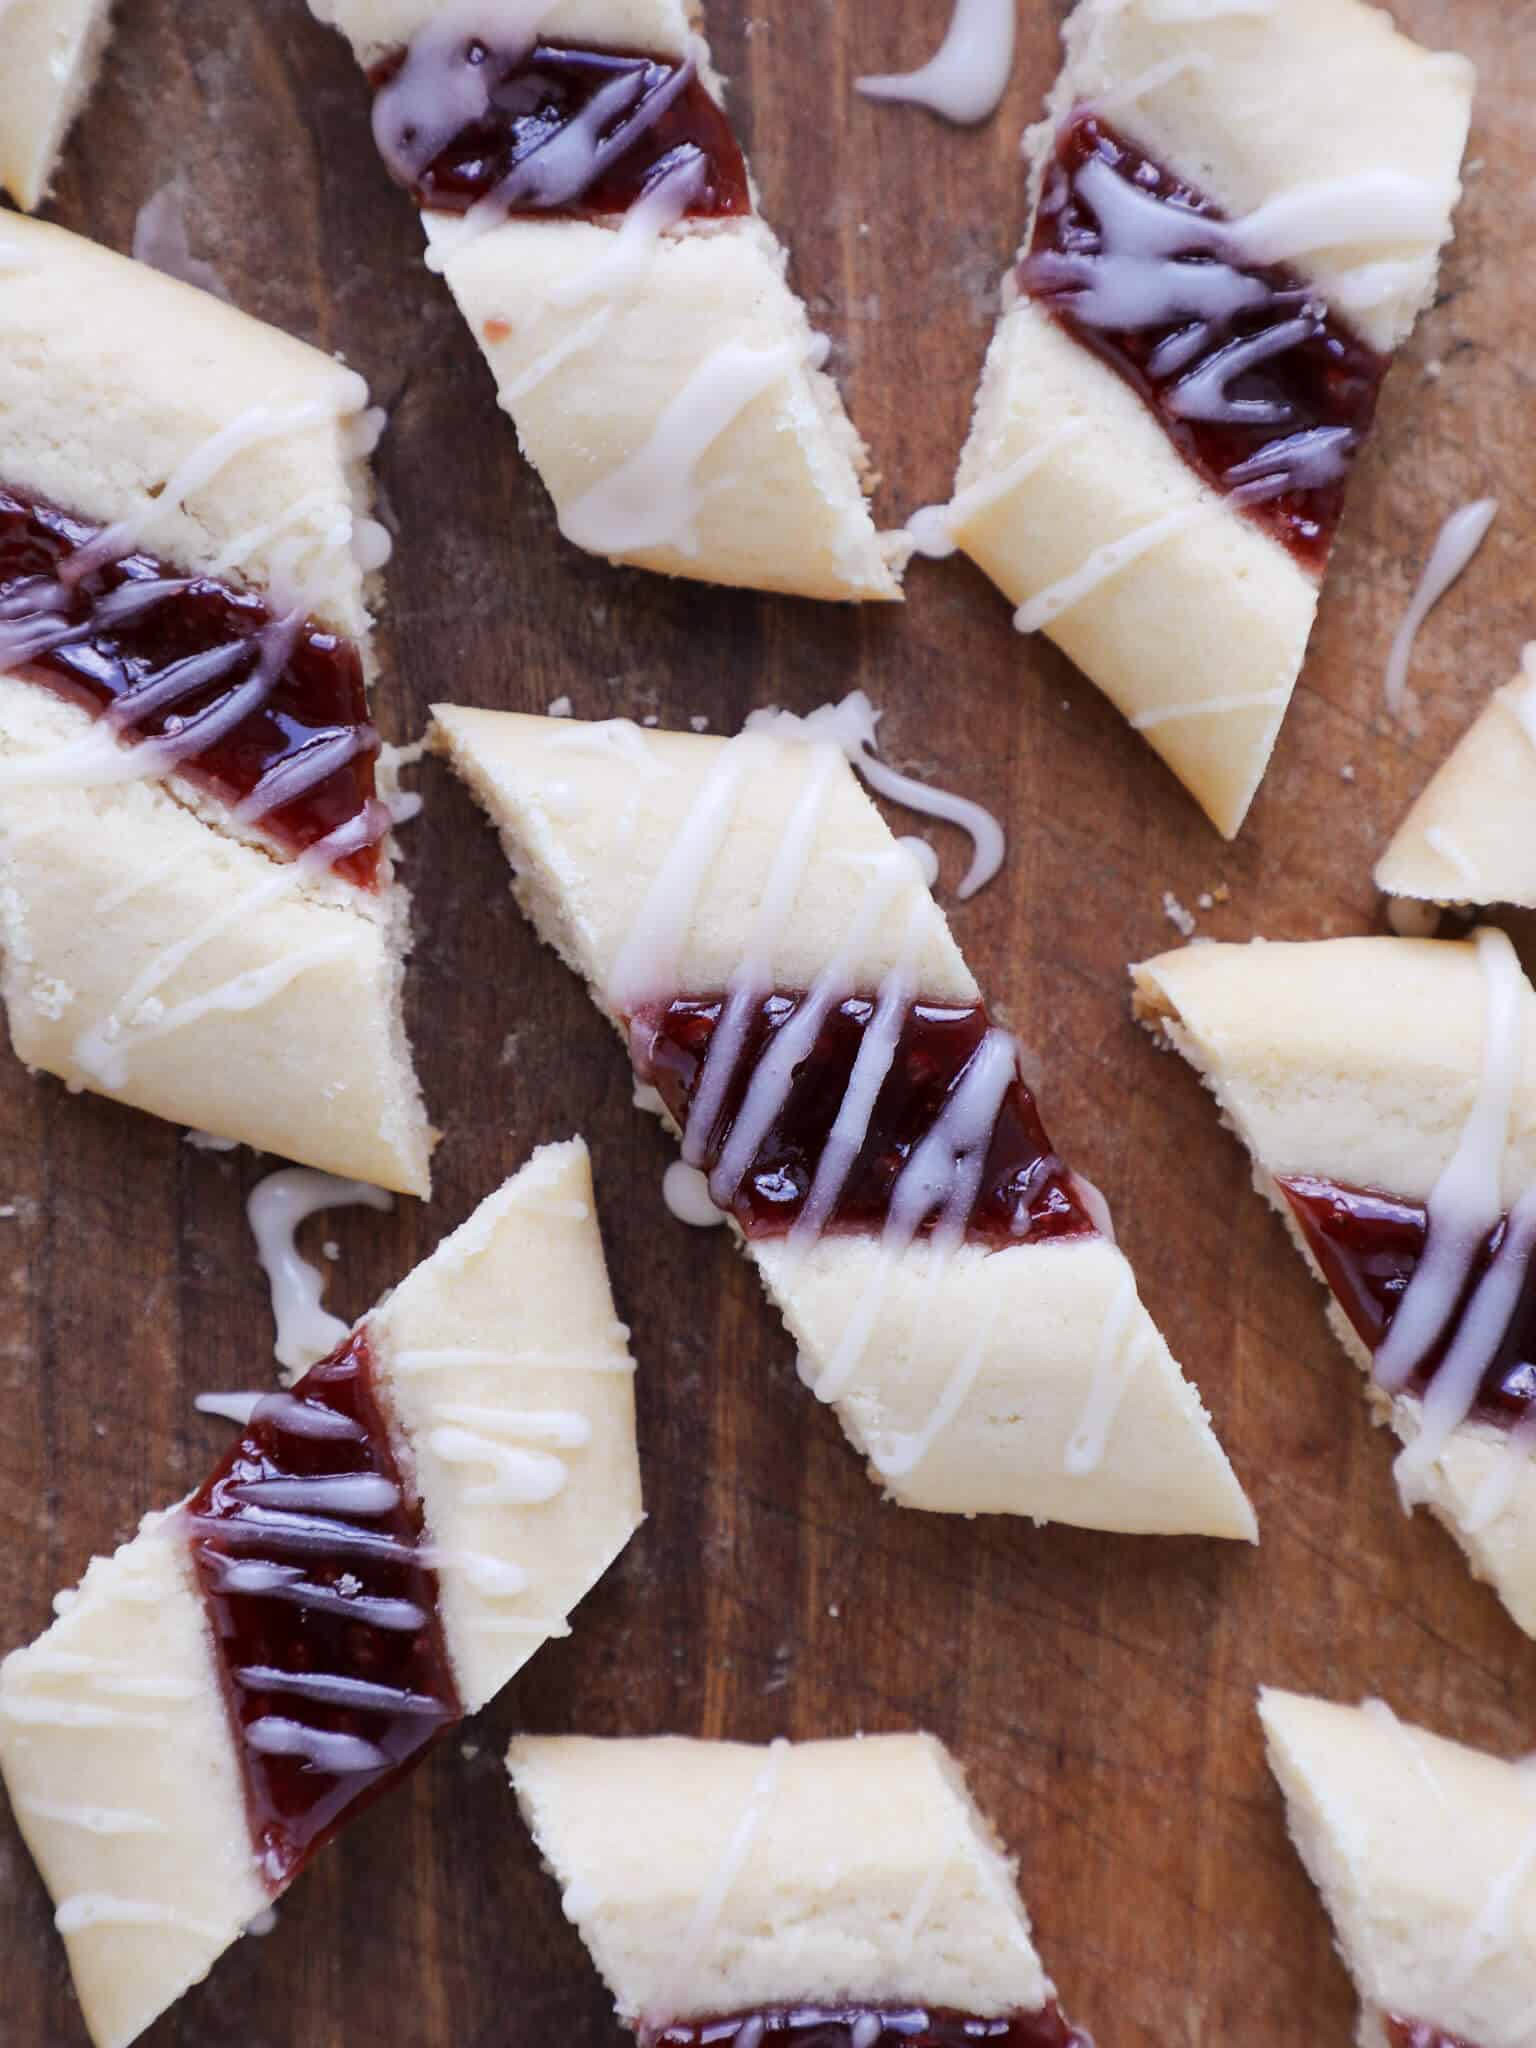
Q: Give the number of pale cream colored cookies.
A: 10